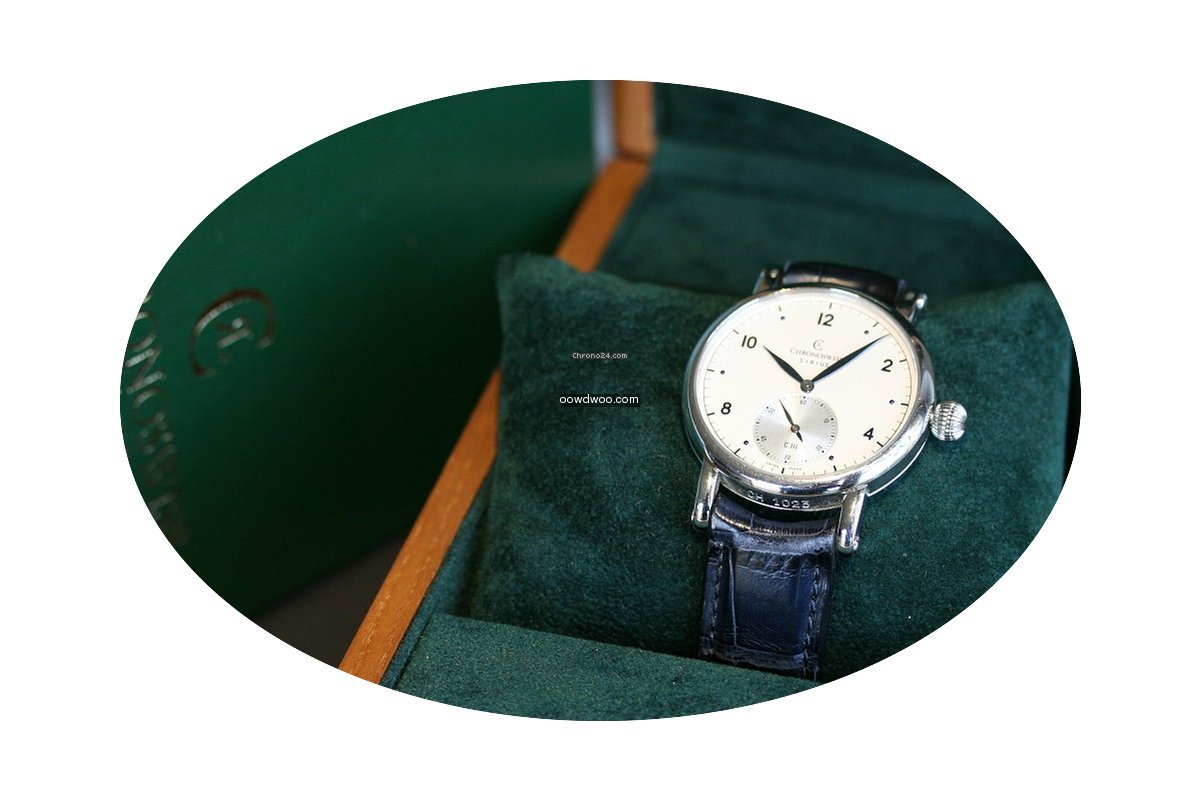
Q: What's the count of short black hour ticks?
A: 12